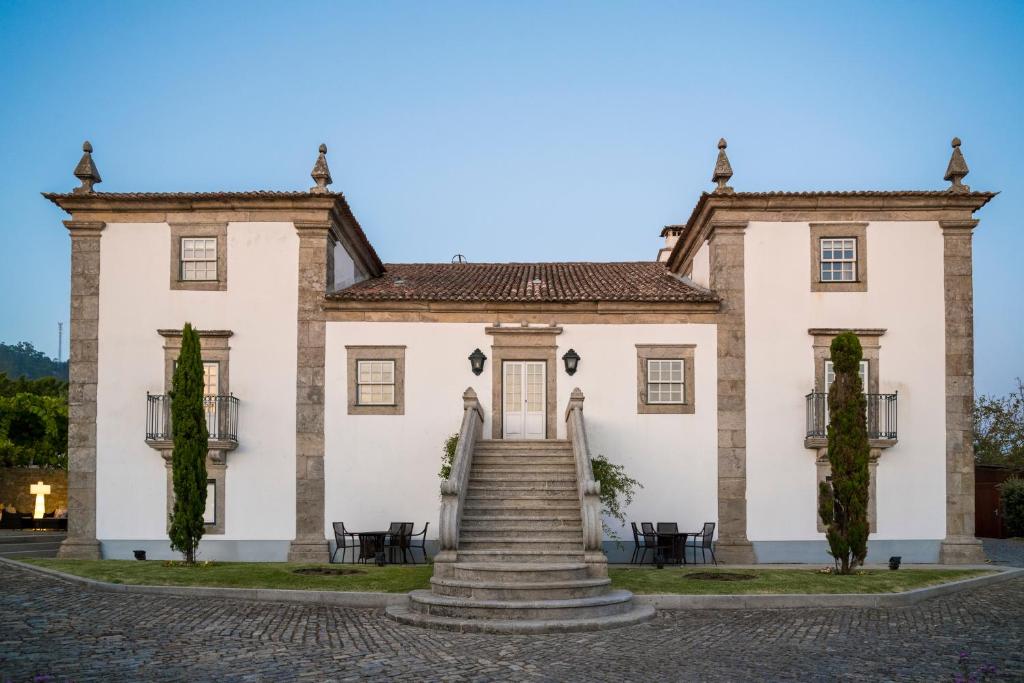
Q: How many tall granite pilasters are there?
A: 4